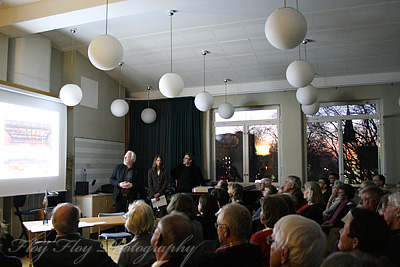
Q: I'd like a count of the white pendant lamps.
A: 11